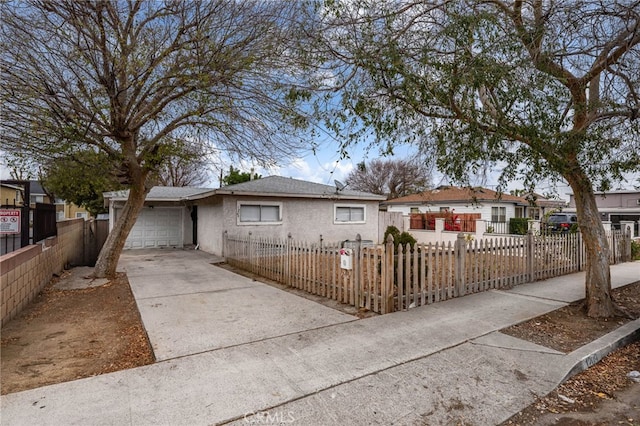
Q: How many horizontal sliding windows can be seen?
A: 2